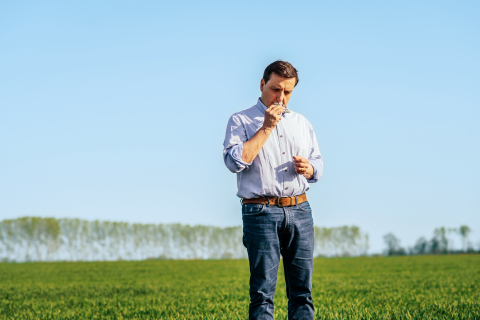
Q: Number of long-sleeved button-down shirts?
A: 1